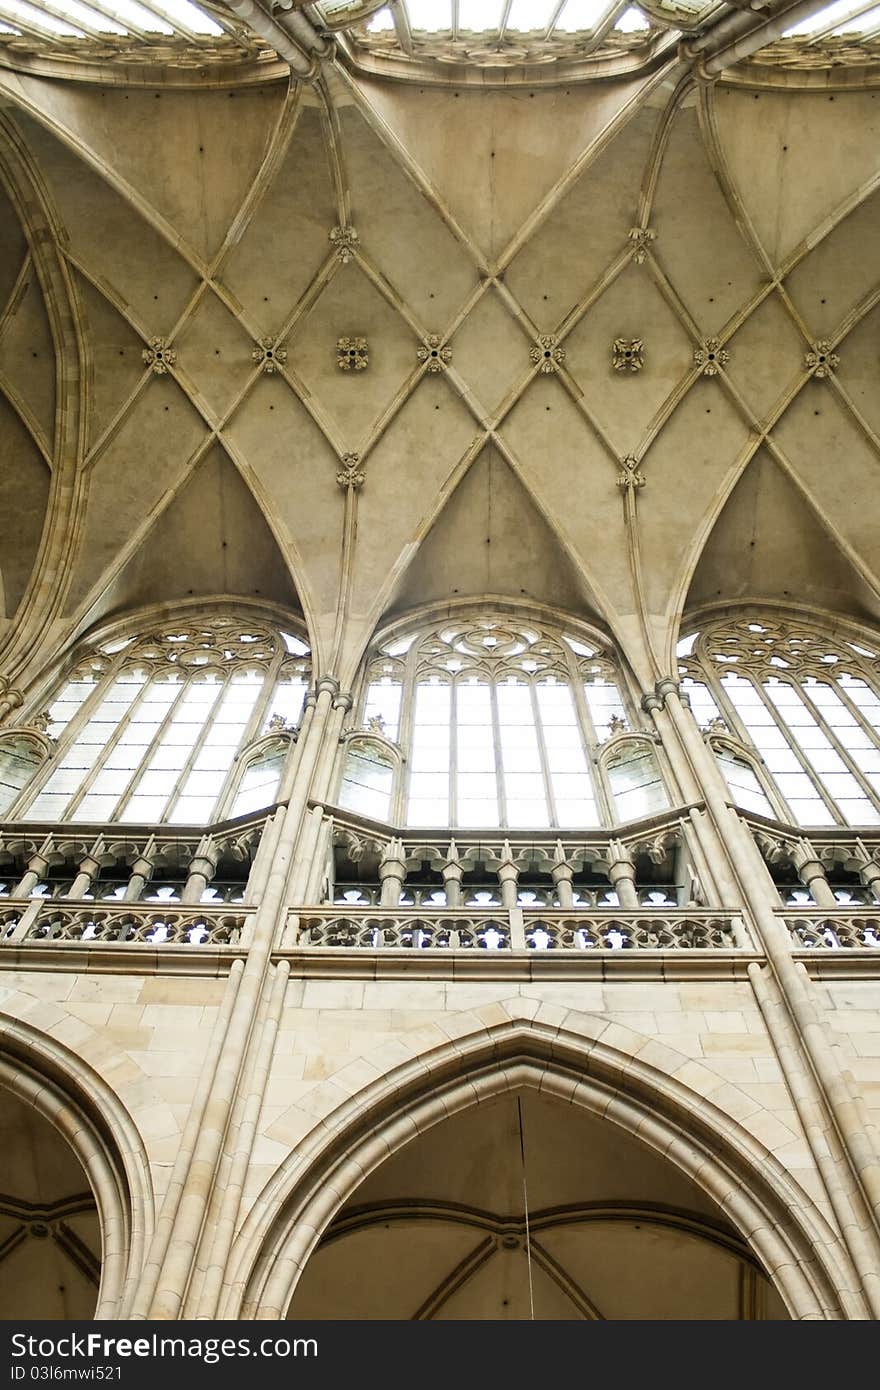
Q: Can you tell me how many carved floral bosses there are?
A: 12